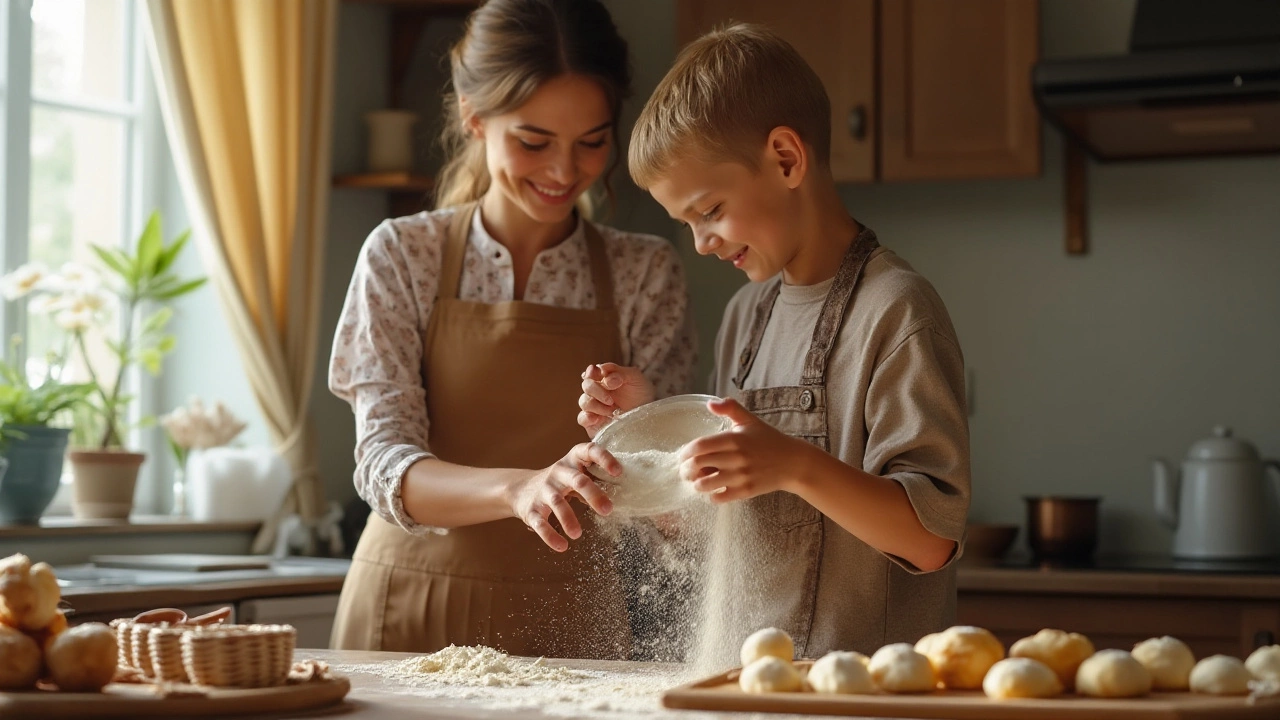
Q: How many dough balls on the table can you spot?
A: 11